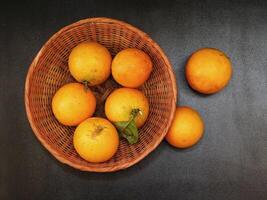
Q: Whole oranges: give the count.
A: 7